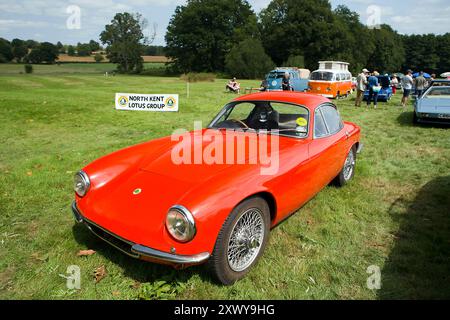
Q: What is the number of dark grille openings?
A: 1